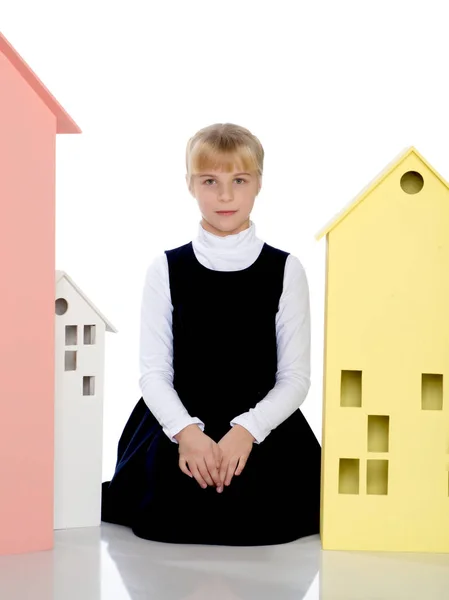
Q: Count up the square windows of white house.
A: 4